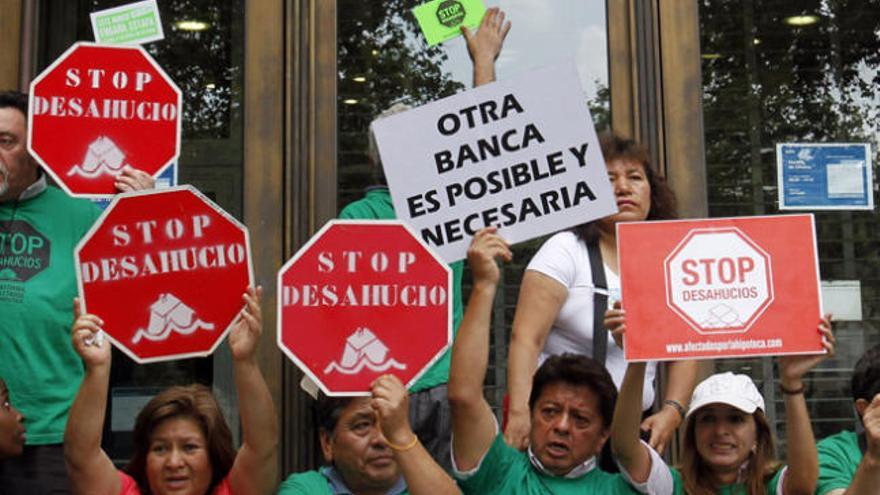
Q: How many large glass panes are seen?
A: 3